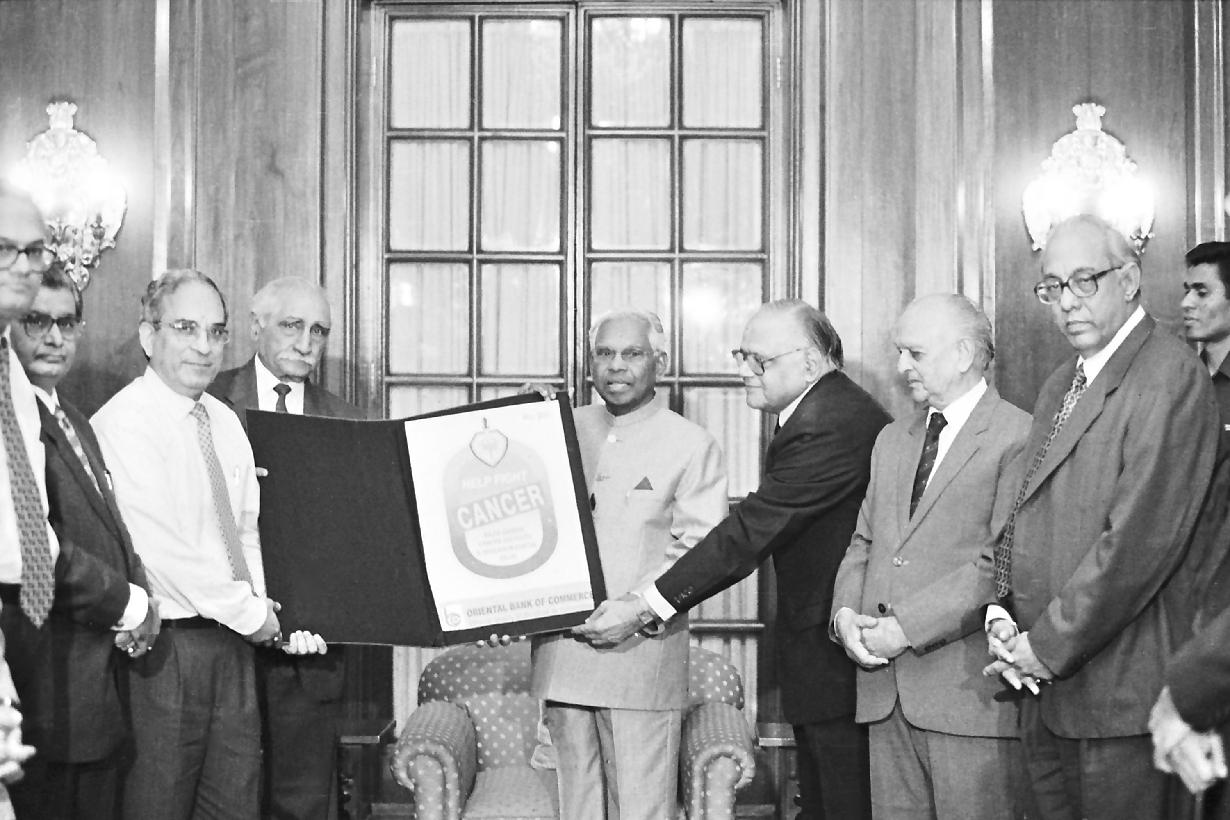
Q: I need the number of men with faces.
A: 9